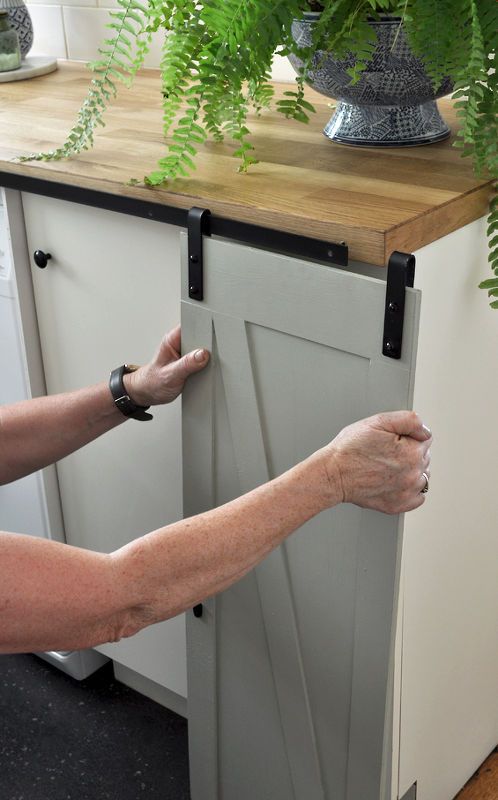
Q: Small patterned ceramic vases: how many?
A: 1